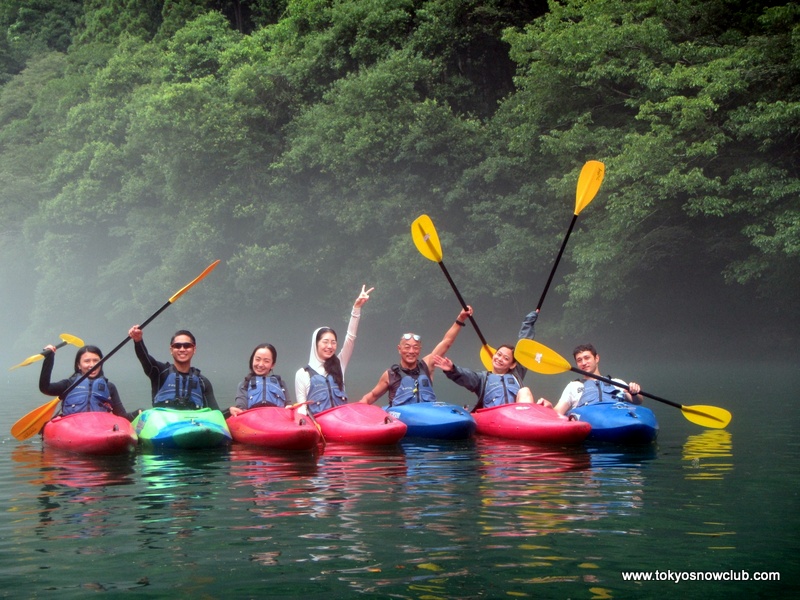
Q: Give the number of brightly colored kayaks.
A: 7